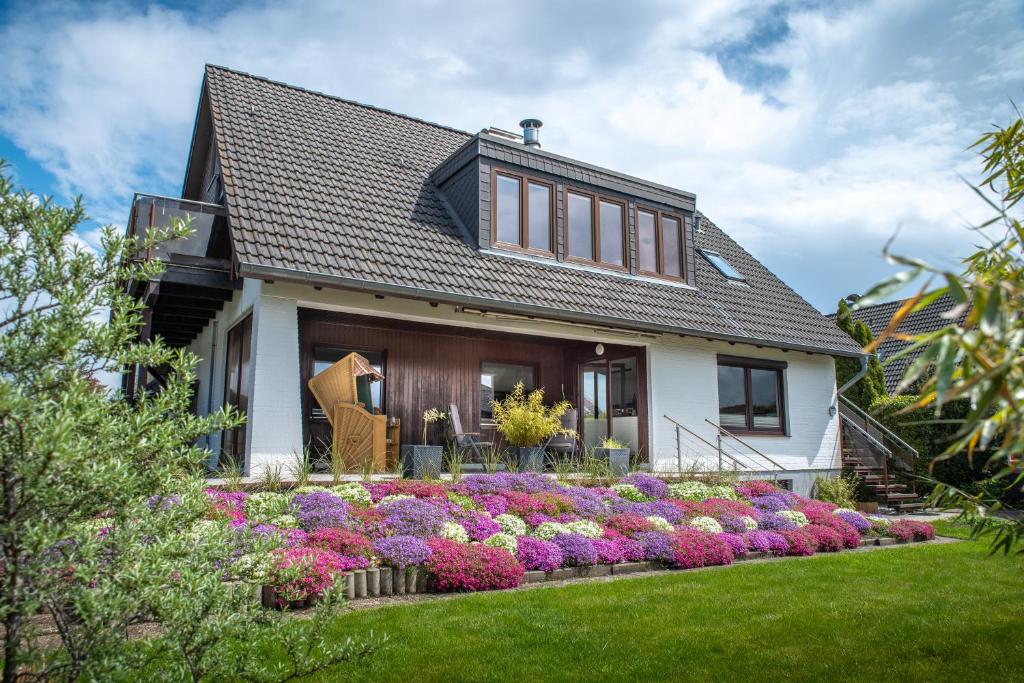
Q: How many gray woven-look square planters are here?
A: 3